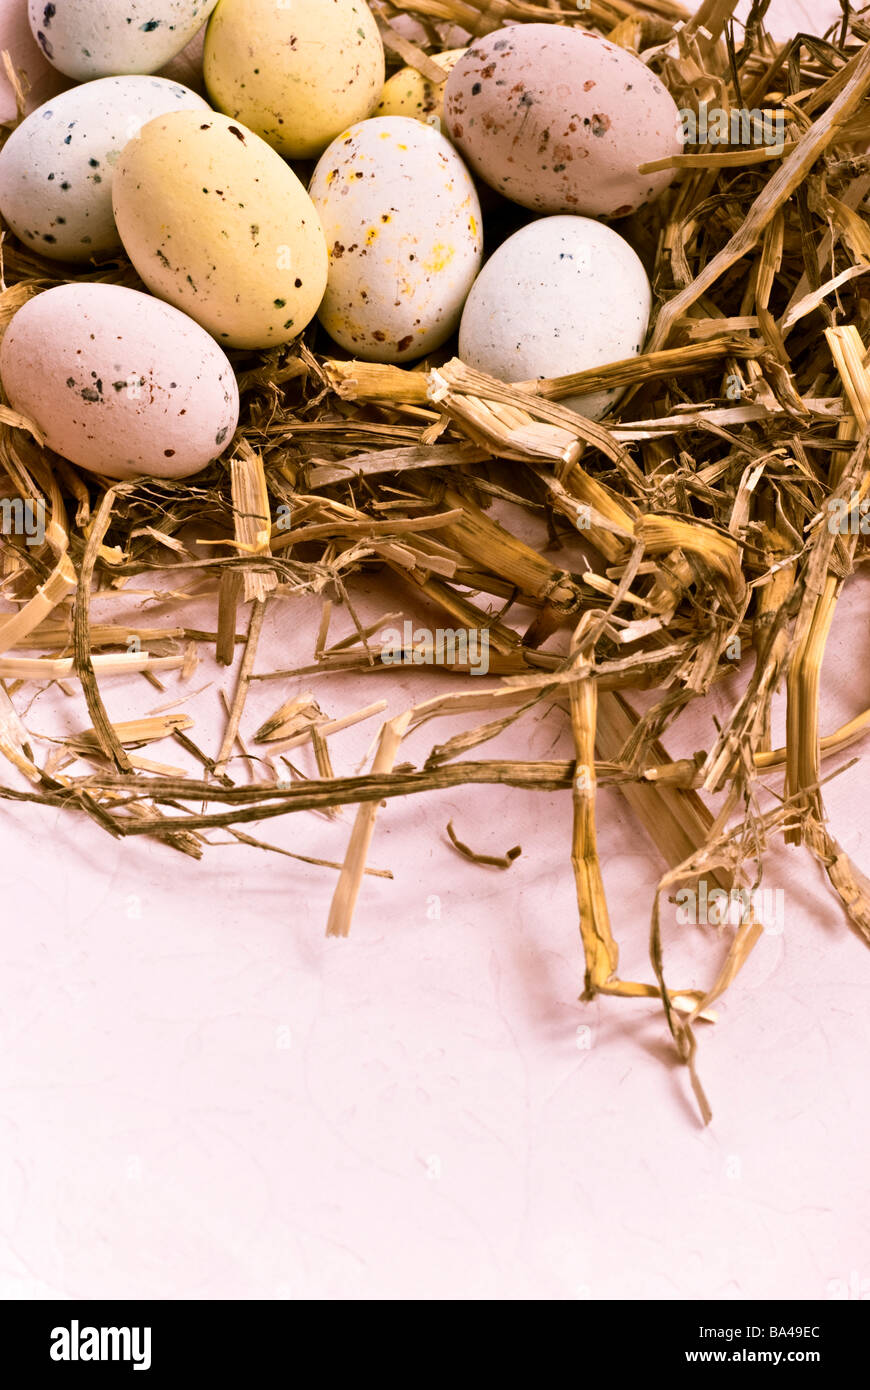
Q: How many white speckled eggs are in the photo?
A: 4